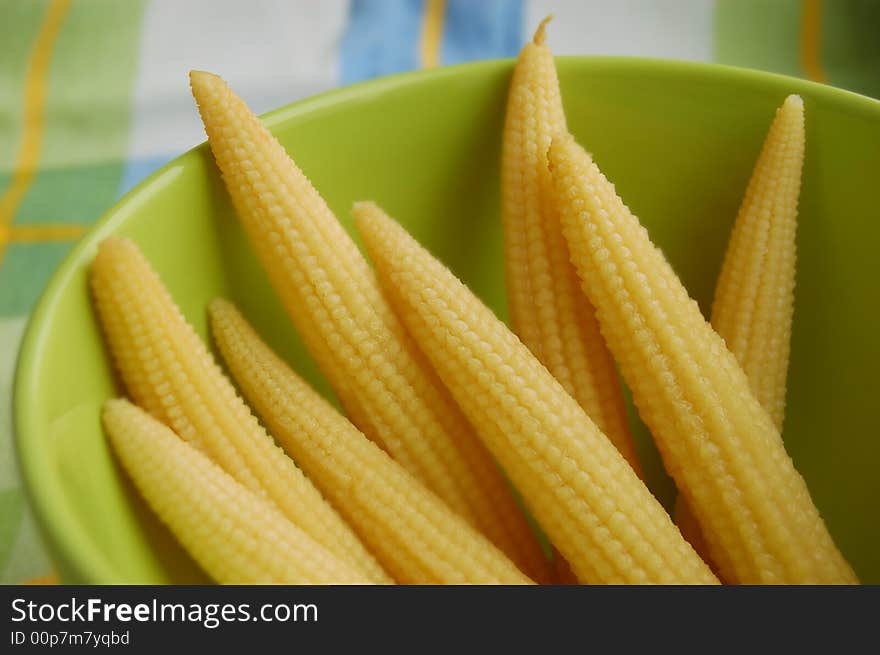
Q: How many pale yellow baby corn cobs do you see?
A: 8